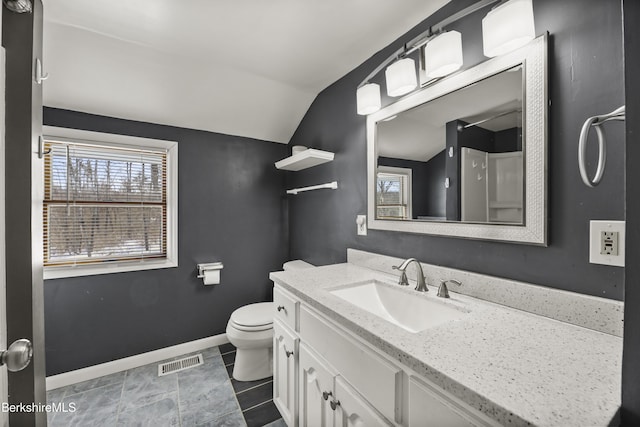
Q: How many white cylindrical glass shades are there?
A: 4